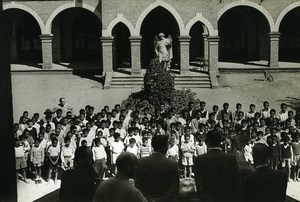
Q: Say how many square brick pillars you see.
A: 6